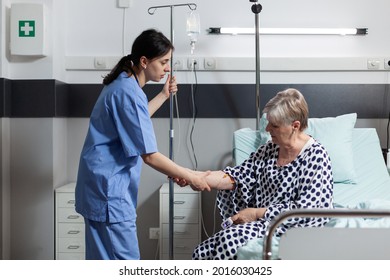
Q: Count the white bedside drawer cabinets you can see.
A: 2